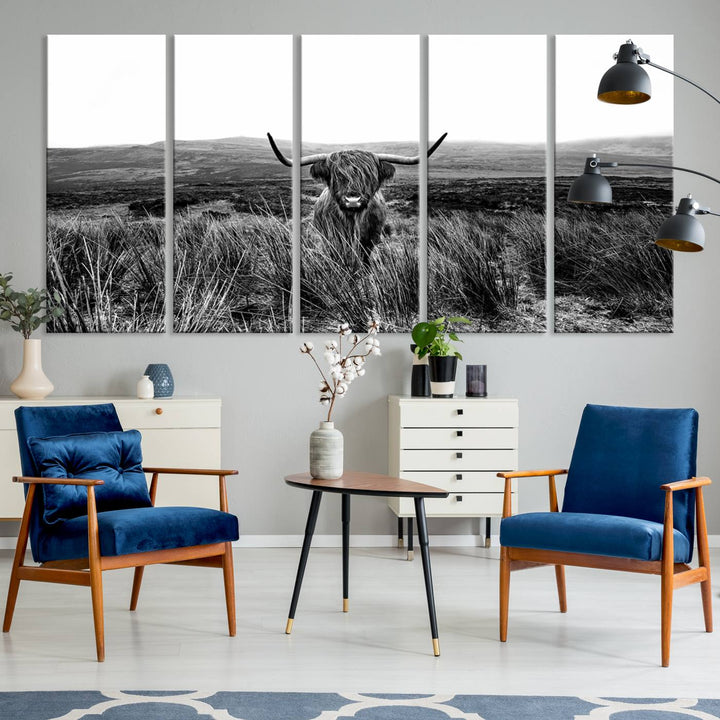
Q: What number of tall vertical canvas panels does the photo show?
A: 5